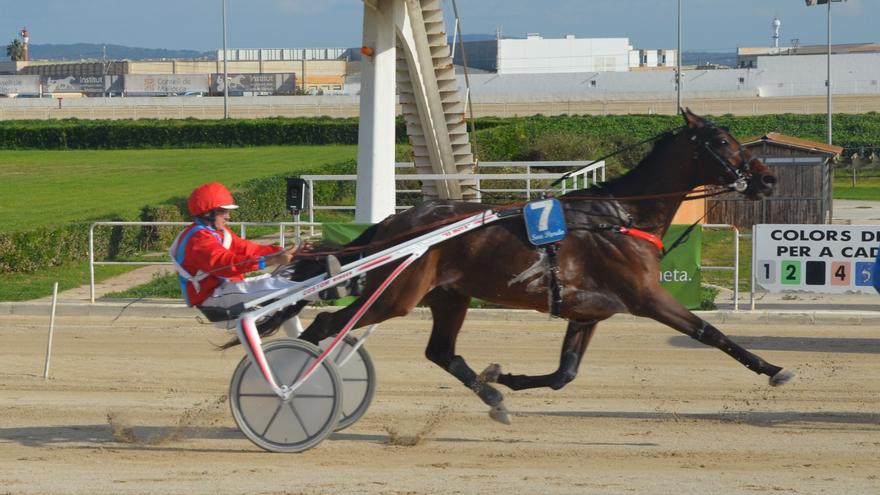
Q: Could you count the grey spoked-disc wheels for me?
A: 2